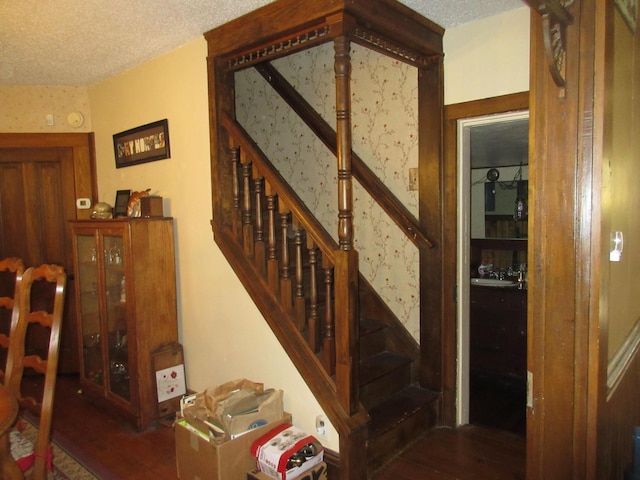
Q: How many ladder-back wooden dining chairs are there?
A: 2